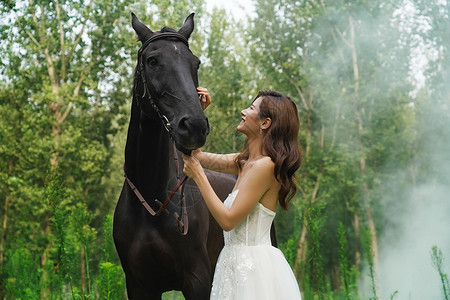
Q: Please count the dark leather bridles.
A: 1